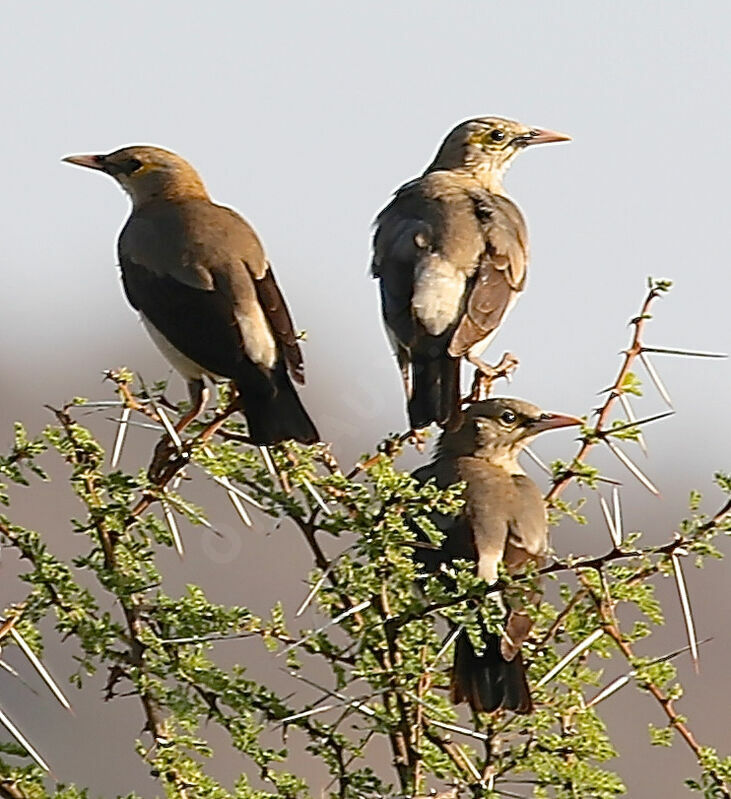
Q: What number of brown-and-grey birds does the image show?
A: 3